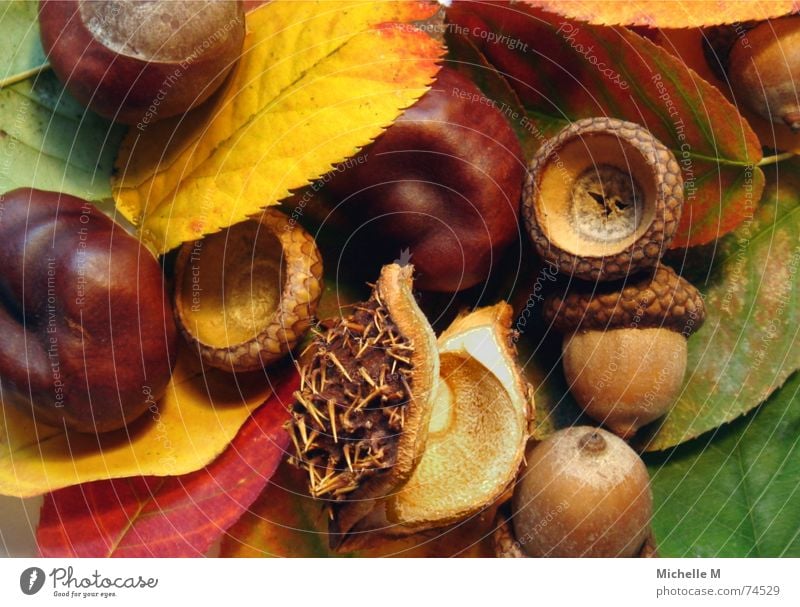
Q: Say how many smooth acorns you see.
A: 3